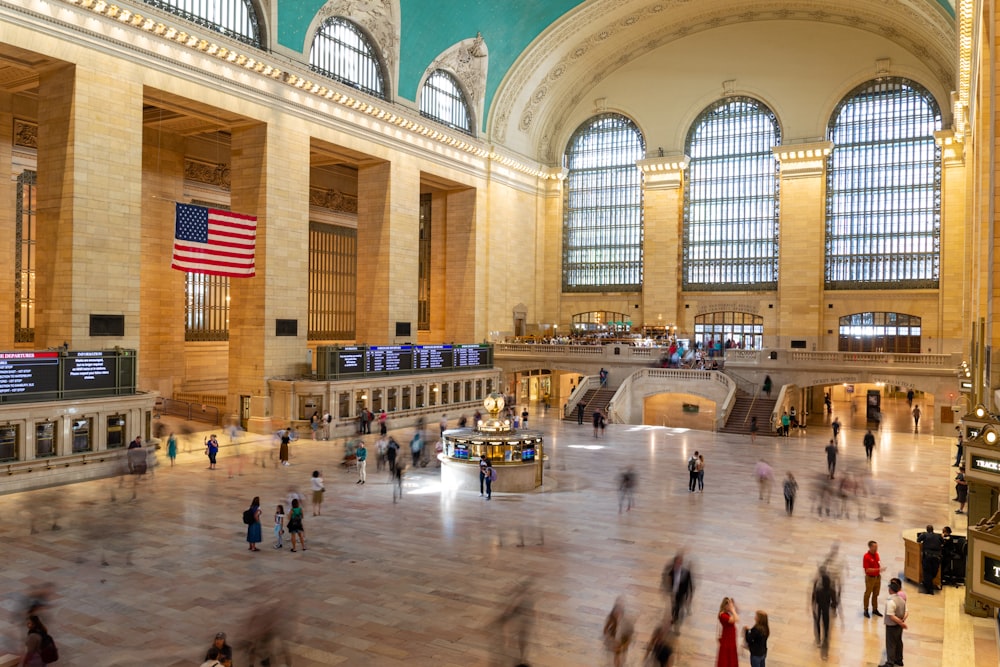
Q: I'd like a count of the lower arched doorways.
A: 3